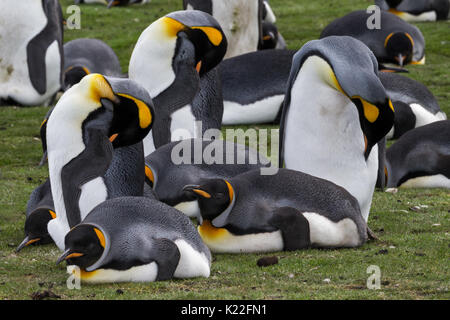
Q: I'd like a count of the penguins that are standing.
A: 5